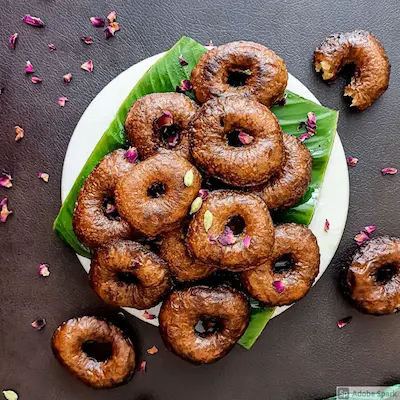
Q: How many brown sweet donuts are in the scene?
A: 14